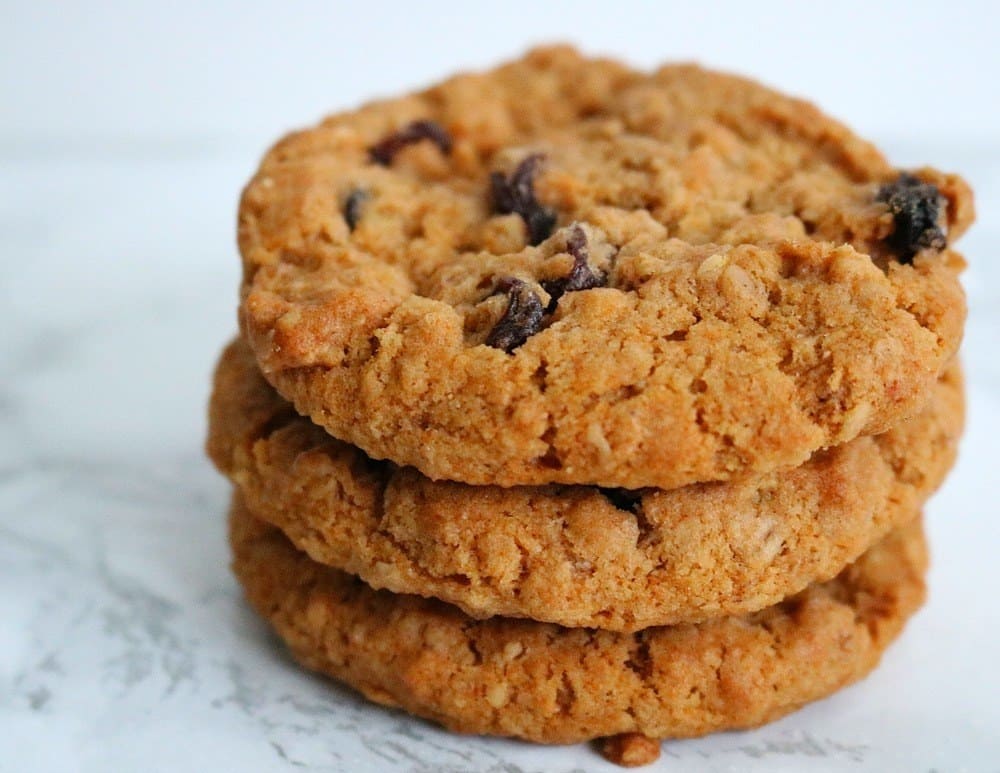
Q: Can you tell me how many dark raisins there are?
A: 6